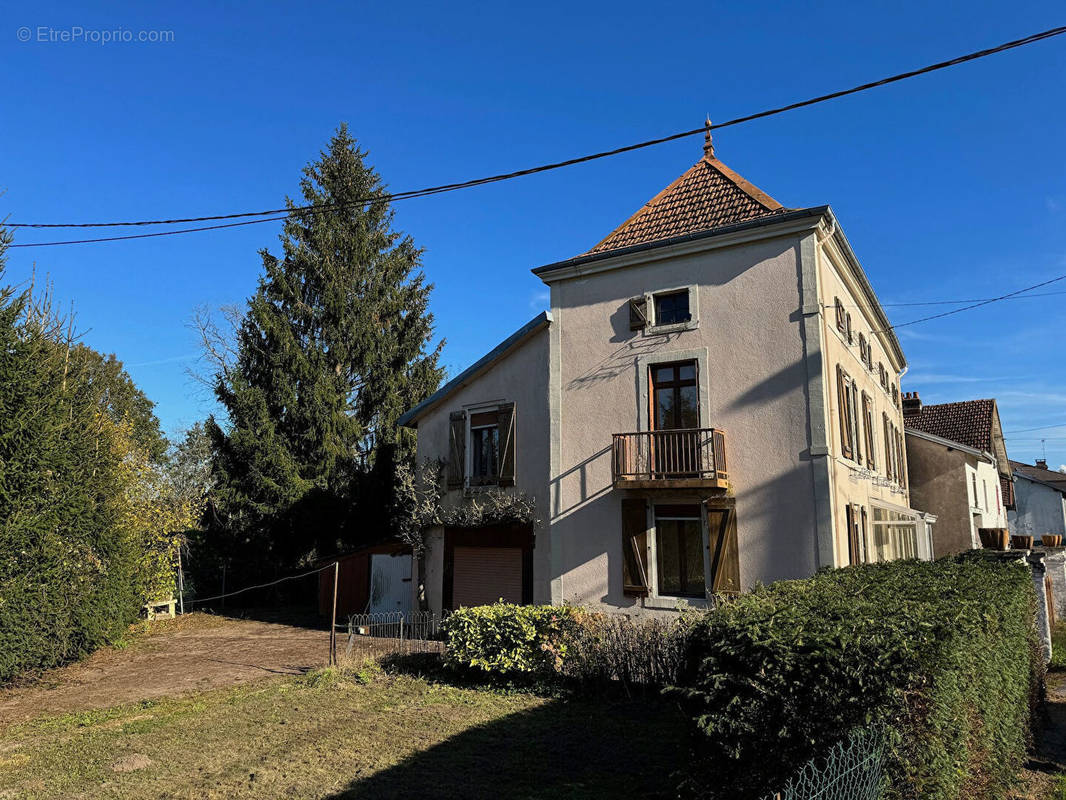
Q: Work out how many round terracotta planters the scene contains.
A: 3